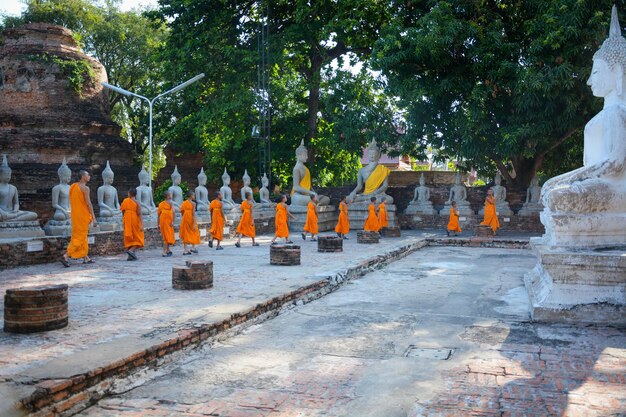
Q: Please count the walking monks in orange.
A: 13